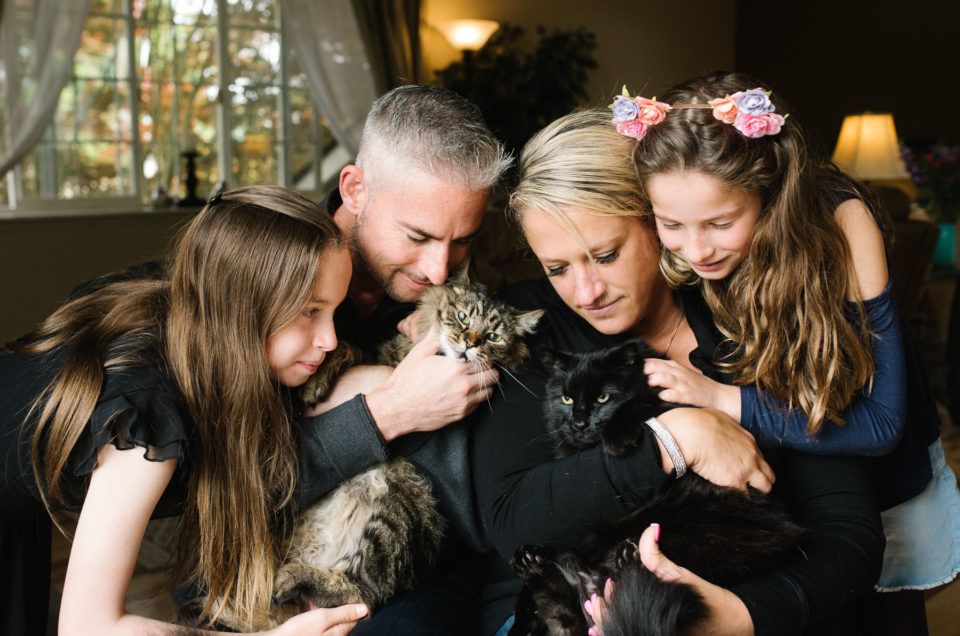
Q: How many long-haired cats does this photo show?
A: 2